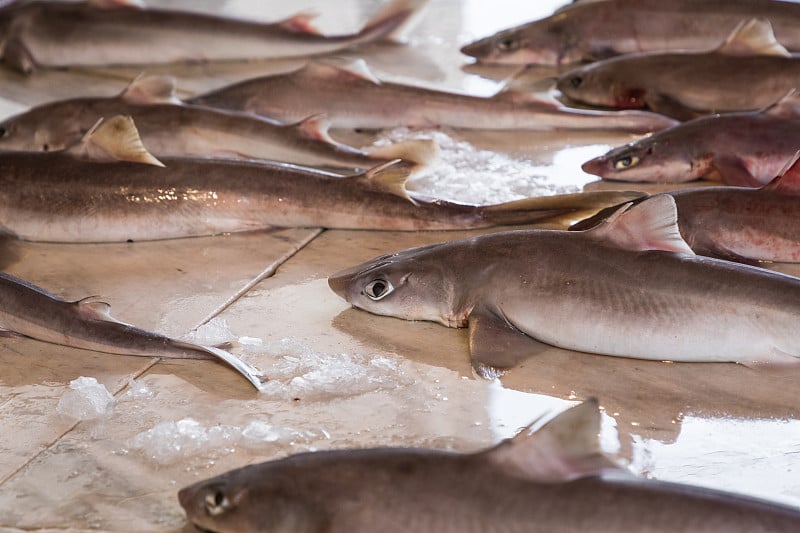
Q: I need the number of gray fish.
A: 11